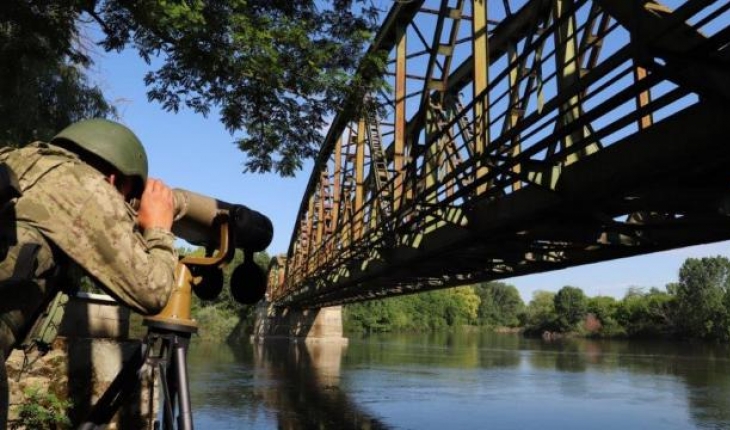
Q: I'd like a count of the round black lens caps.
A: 2